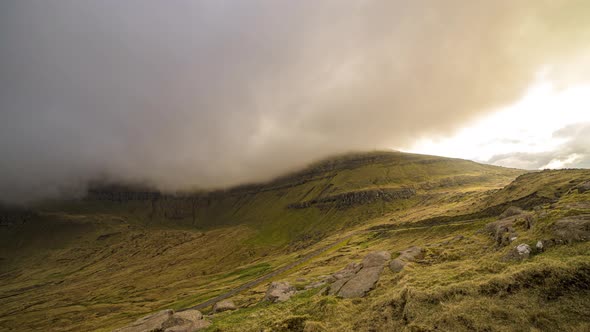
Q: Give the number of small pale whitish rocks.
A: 2